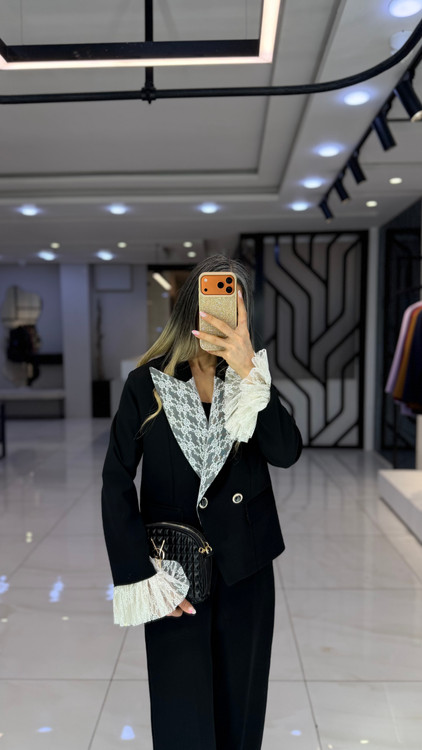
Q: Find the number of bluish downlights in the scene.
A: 10